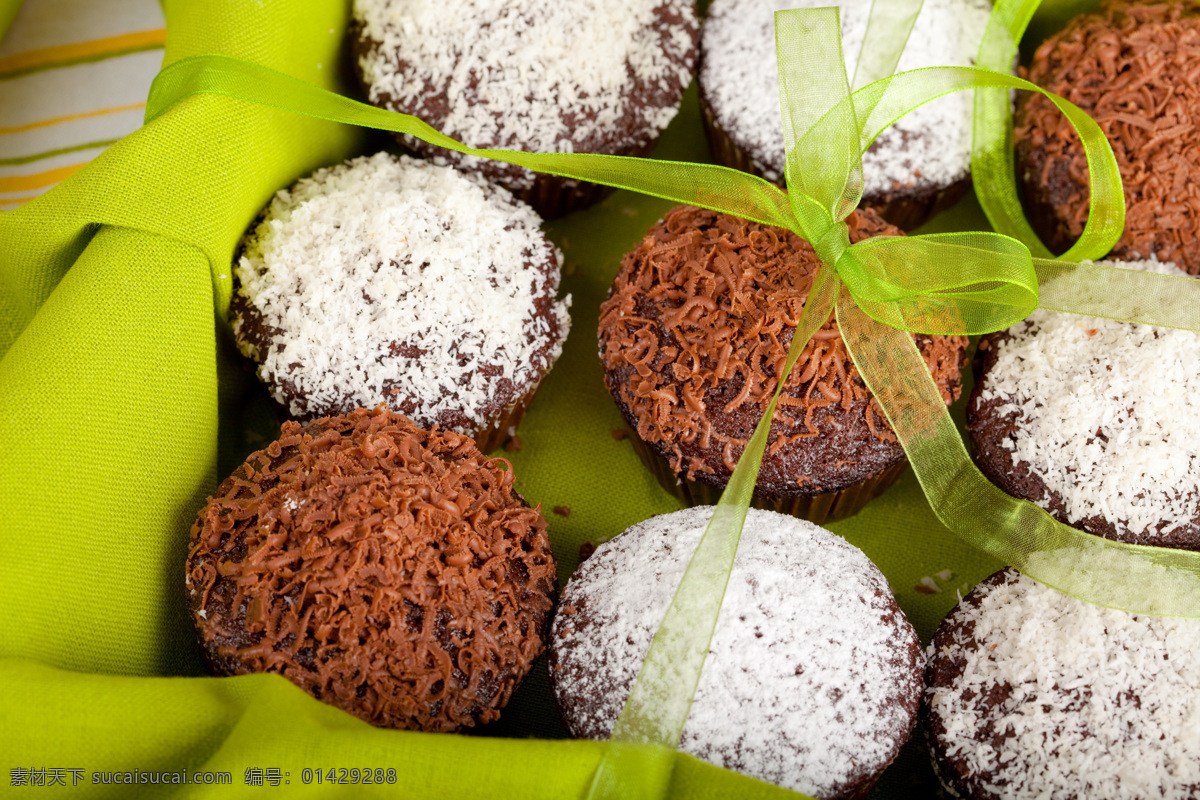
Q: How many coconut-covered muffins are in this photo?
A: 4